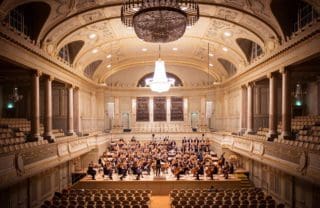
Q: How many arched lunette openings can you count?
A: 7